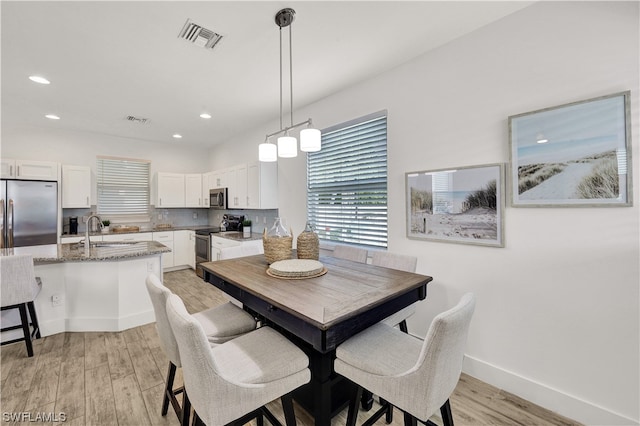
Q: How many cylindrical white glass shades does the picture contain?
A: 3